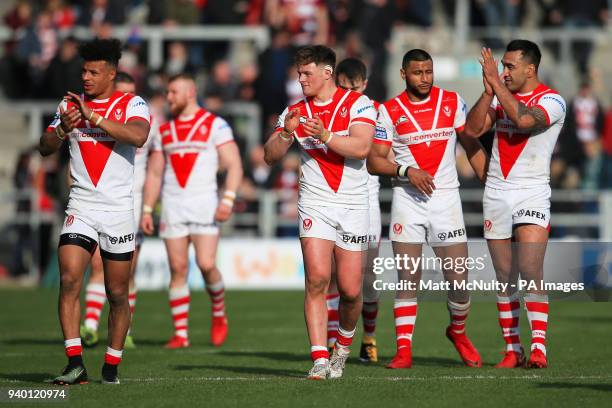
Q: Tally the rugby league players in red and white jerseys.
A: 7